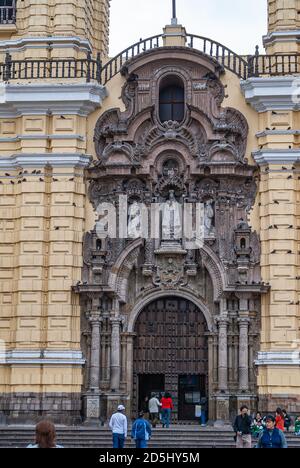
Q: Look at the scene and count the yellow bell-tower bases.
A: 2